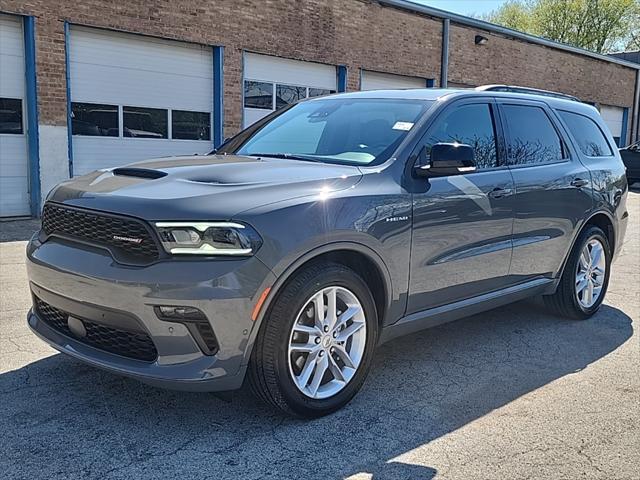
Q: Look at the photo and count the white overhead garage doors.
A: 5